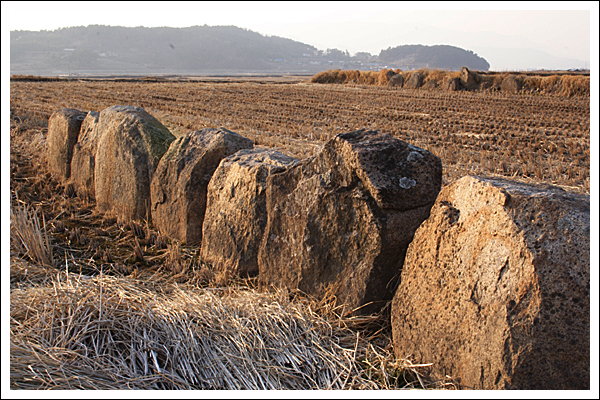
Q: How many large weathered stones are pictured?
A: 7